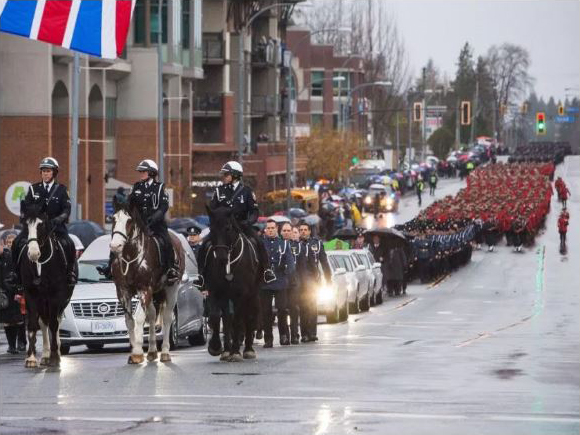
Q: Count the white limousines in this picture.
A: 3